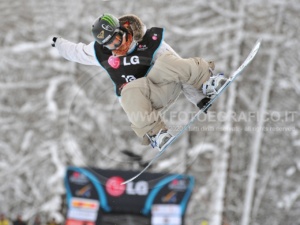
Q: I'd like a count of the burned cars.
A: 0